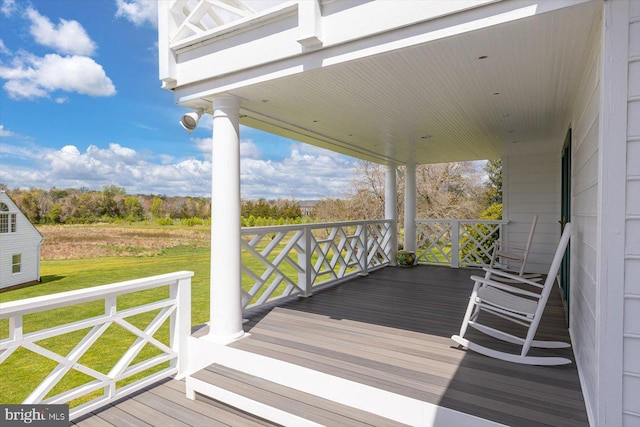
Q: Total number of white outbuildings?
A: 1